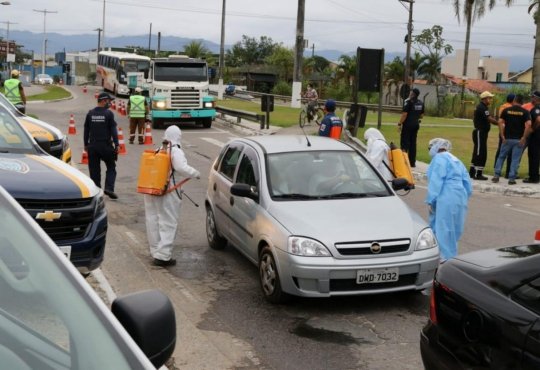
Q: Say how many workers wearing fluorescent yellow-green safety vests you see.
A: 2